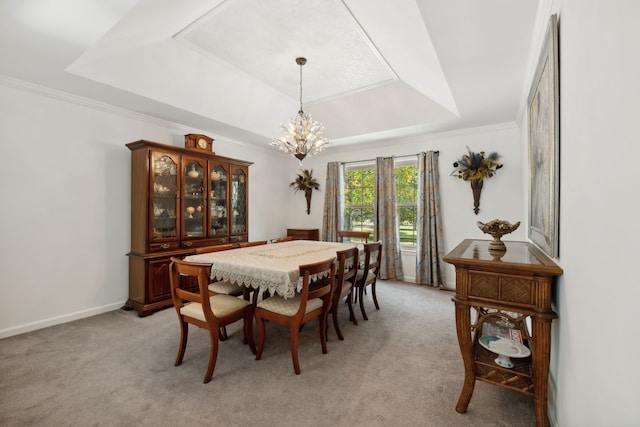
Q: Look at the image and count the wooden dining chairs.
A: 8